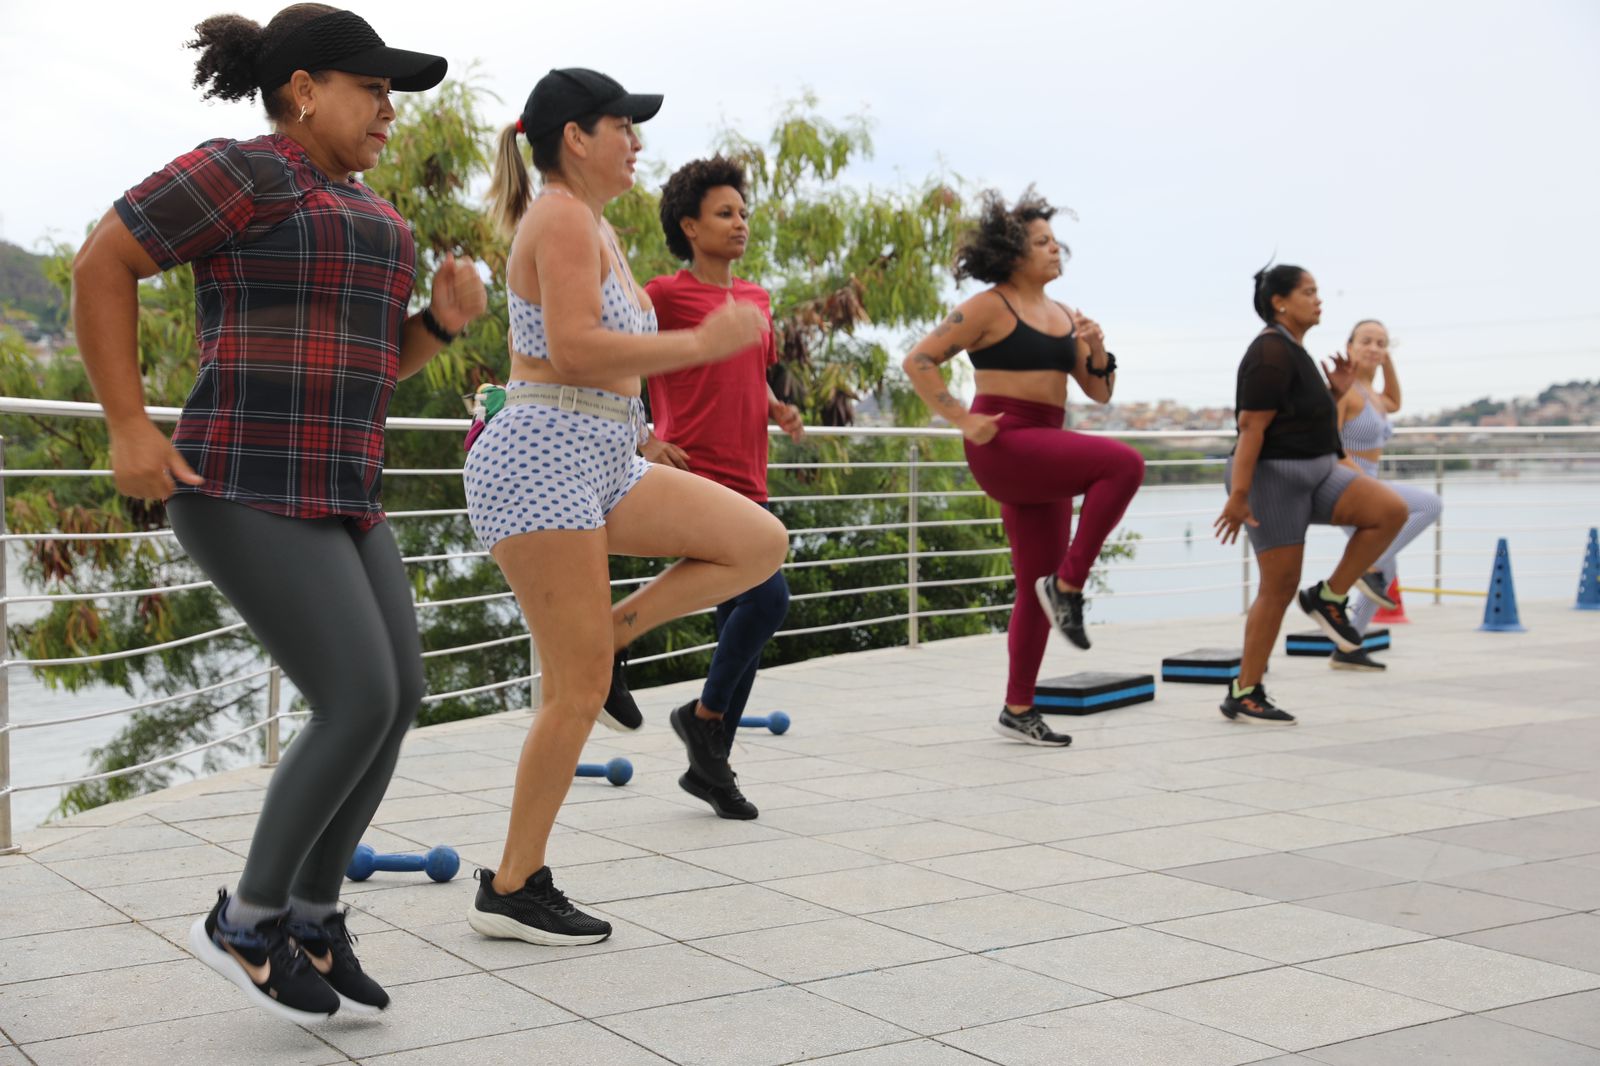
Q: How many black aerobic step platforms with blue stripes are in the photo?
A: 3